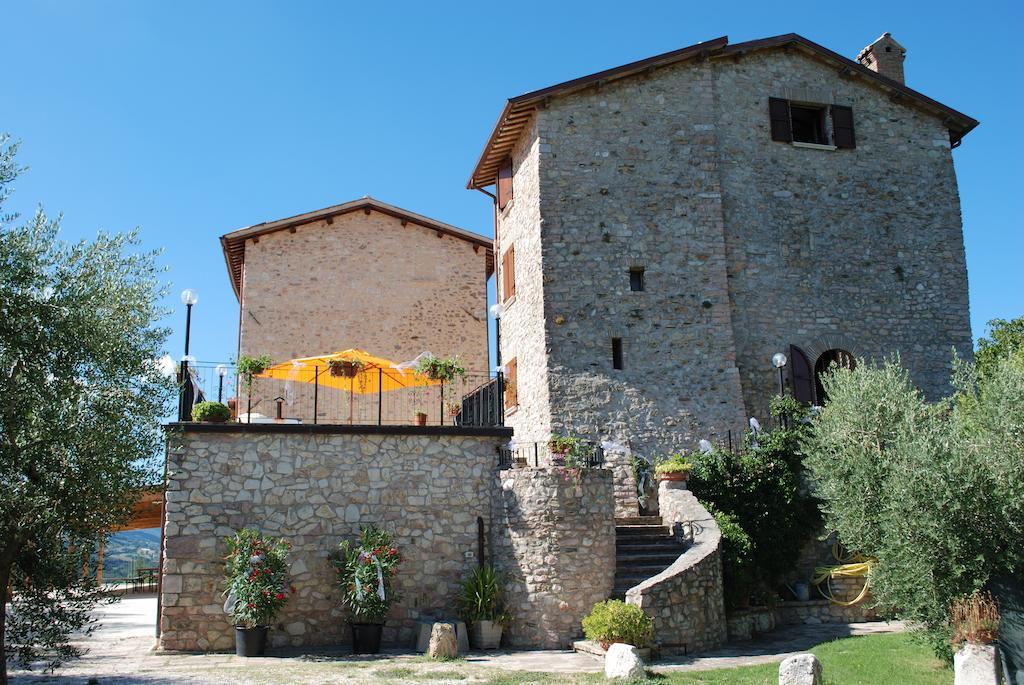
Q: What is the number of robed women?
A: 0